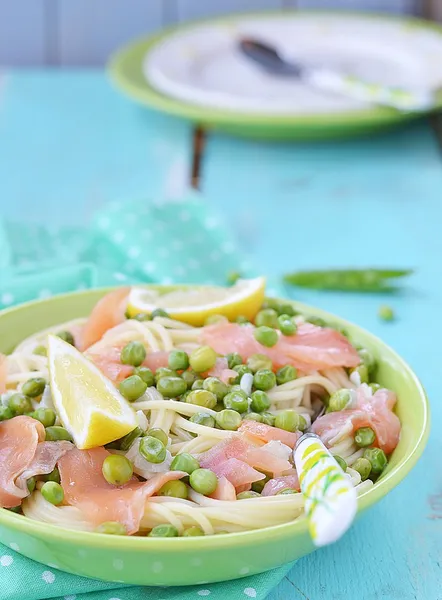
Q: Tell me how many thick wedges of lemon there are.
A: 2